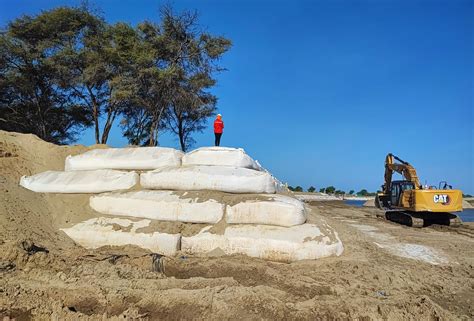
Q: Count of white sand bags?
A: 8